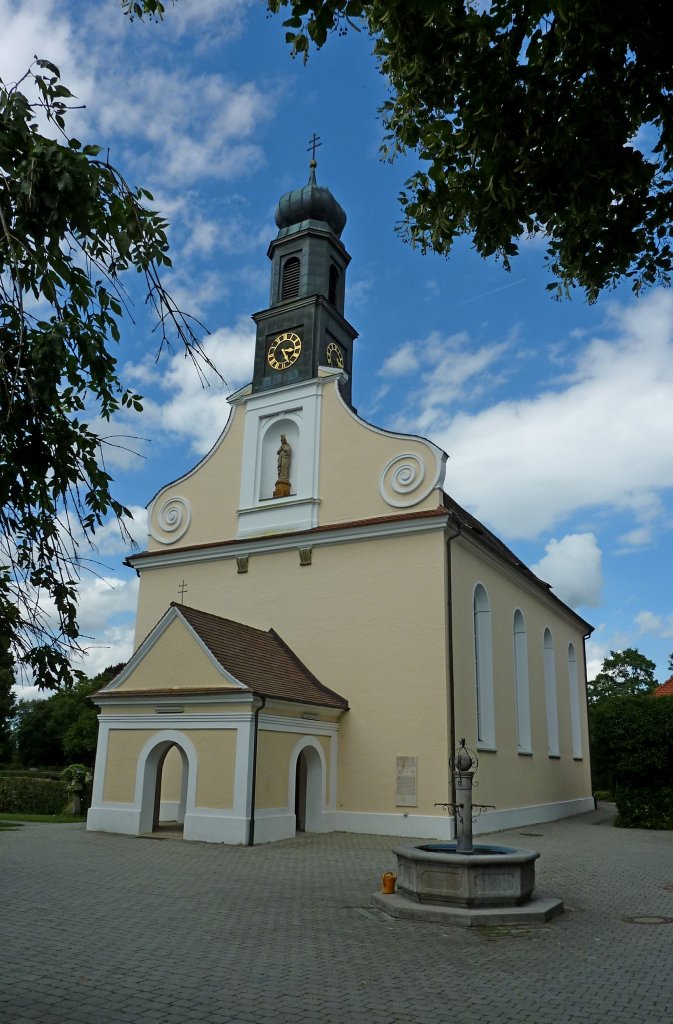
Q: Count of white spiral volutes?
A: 2